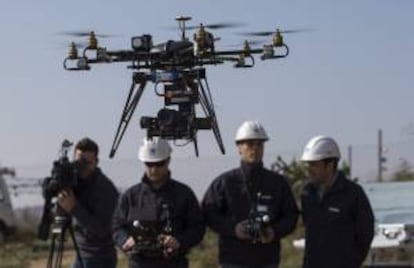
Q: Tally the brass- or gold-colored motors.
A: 5